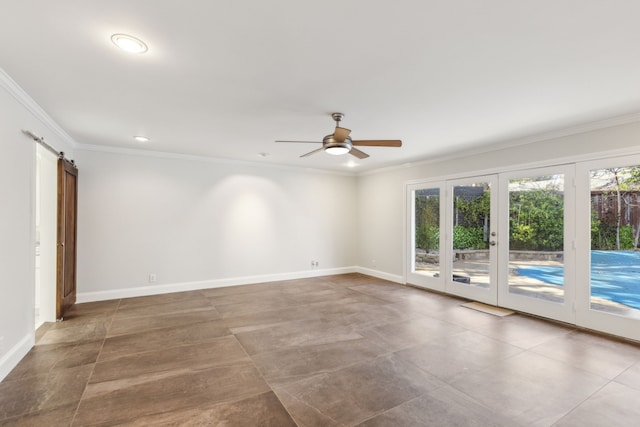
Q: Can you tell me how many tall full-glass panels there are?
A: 4